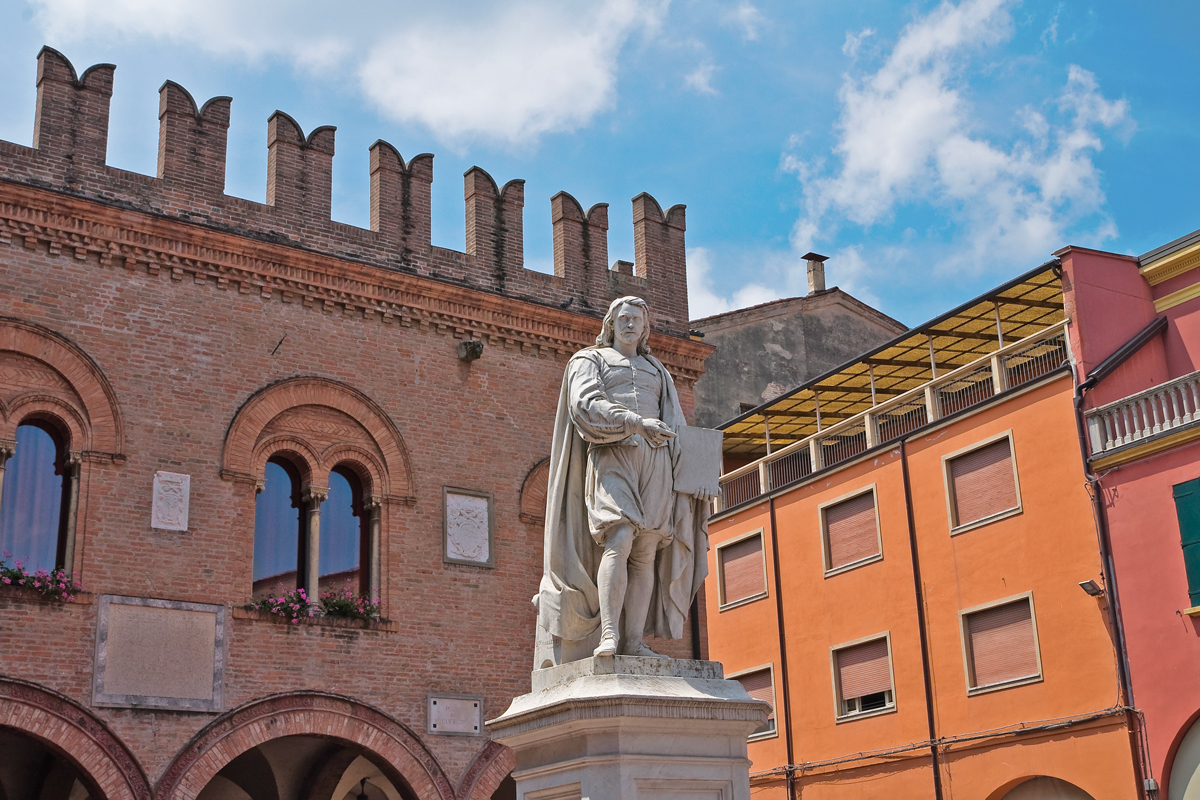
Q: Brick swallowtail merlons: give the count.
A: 7